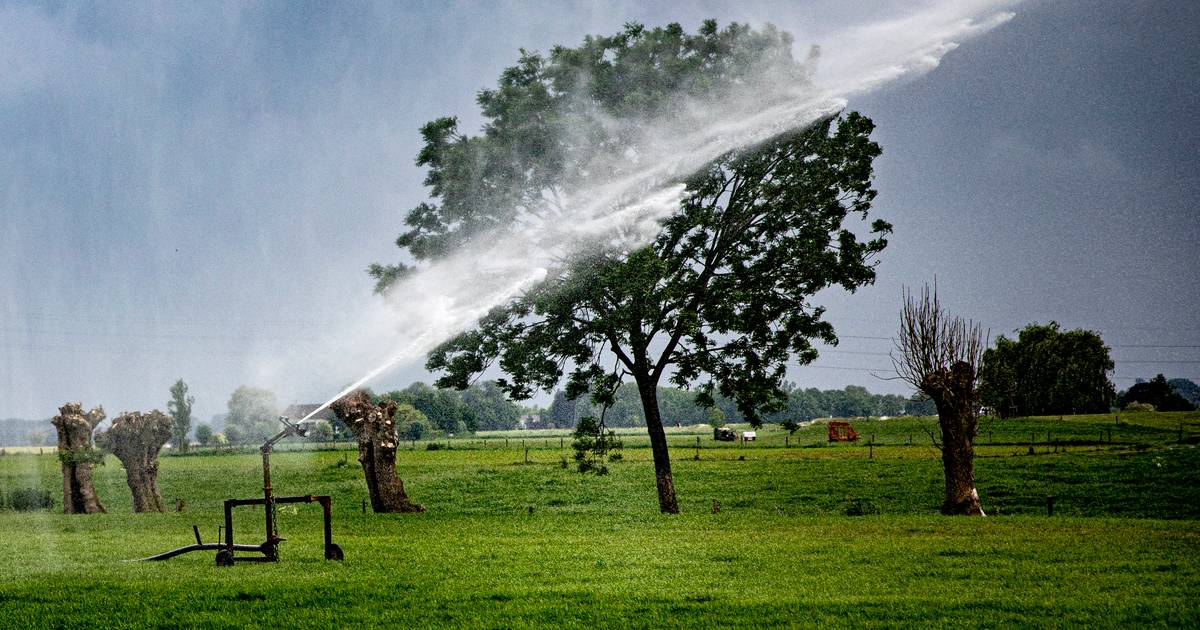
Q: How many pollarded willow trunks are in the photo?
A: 4